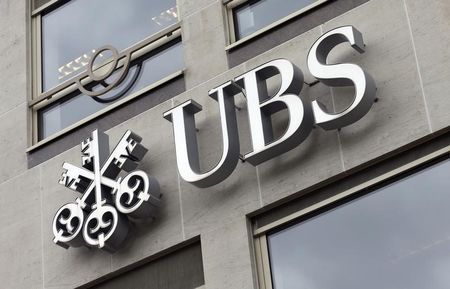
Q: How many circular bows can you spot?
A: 3